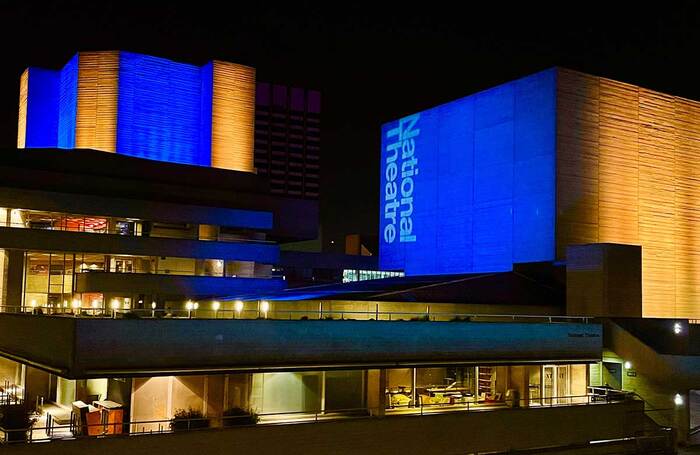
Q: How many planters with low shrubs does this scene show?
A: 3